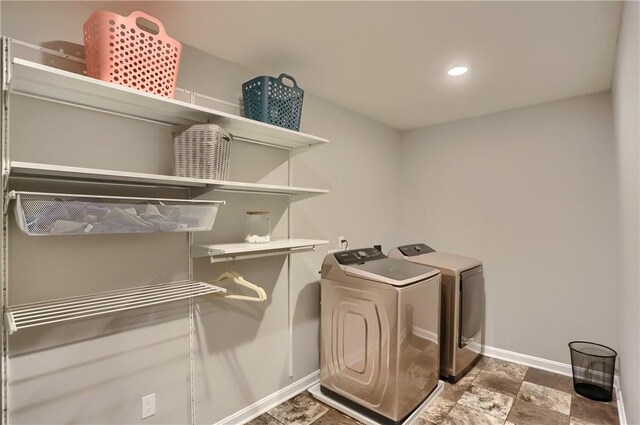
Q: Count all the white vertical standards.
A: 3